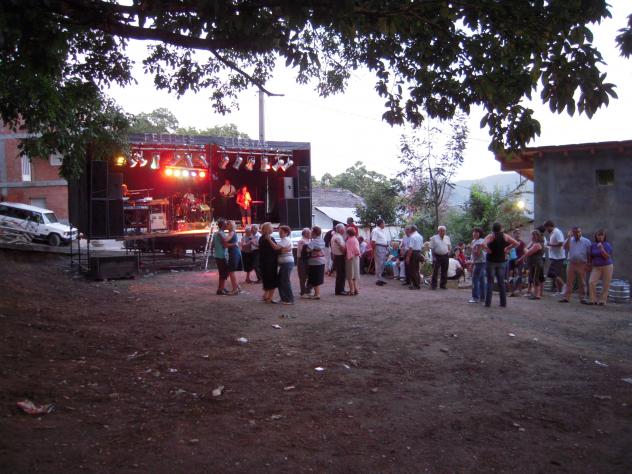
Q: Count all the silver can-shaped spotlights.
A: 12